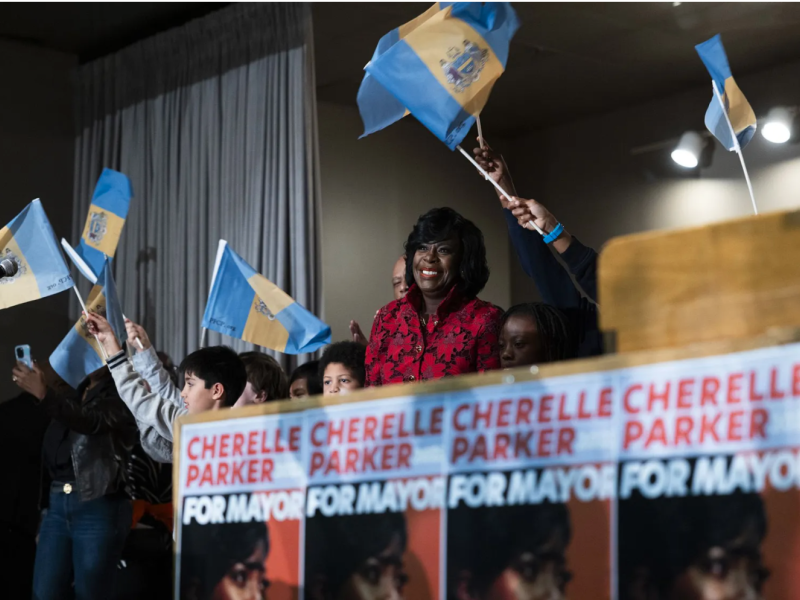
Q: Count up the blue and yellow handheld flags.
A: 7